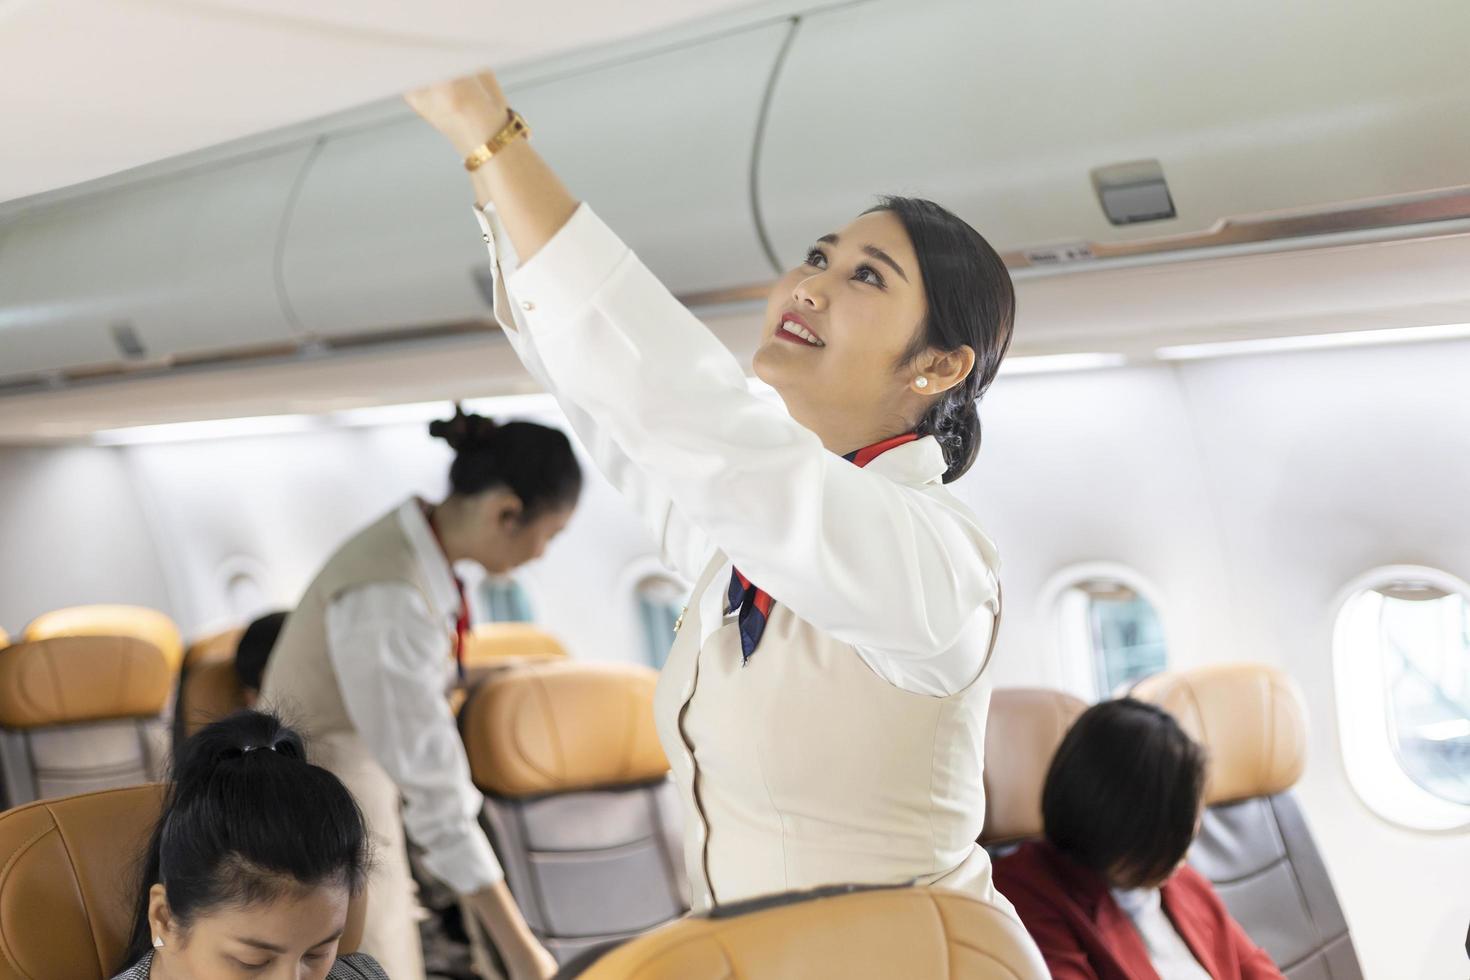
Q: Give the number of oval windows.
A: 5